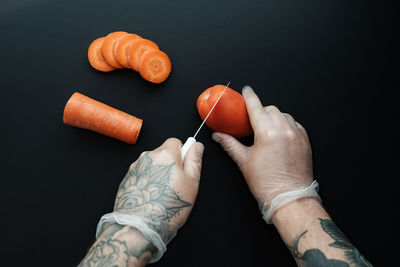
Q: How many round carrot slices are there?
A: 5